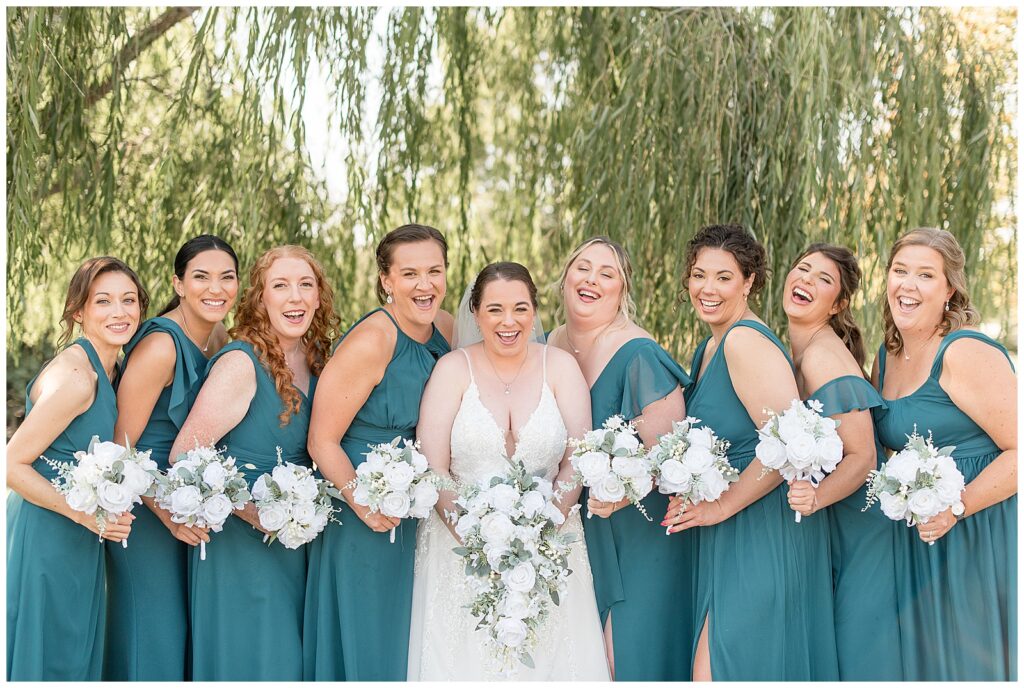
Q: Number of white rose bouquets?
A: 9